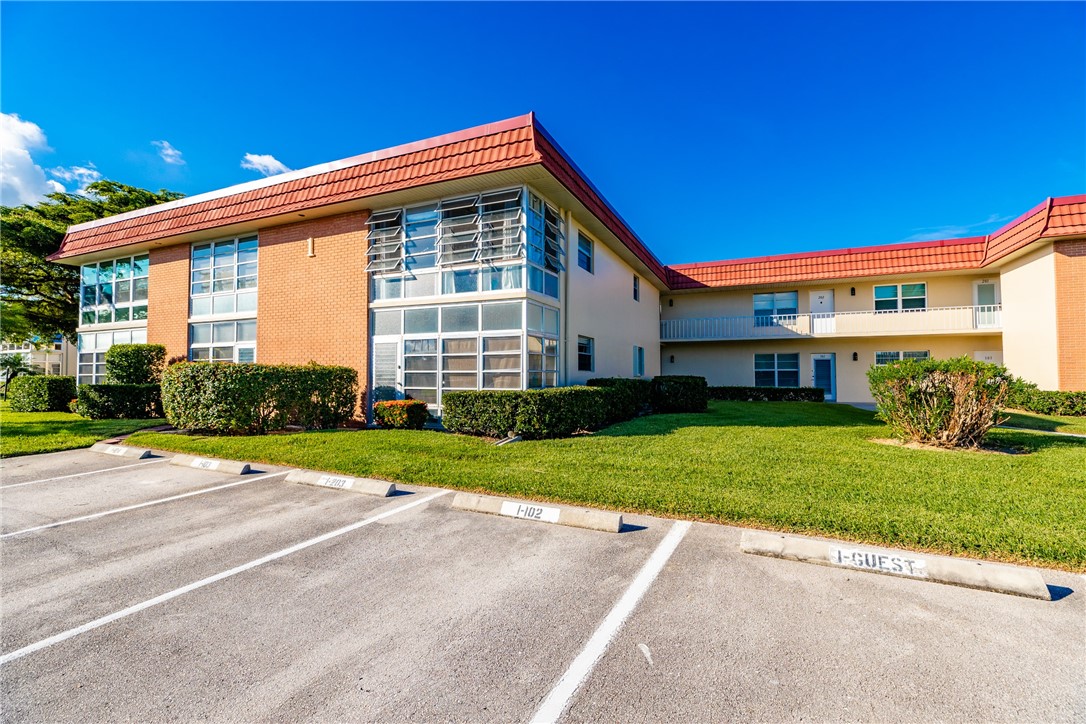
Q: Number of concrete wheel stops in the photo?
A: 5